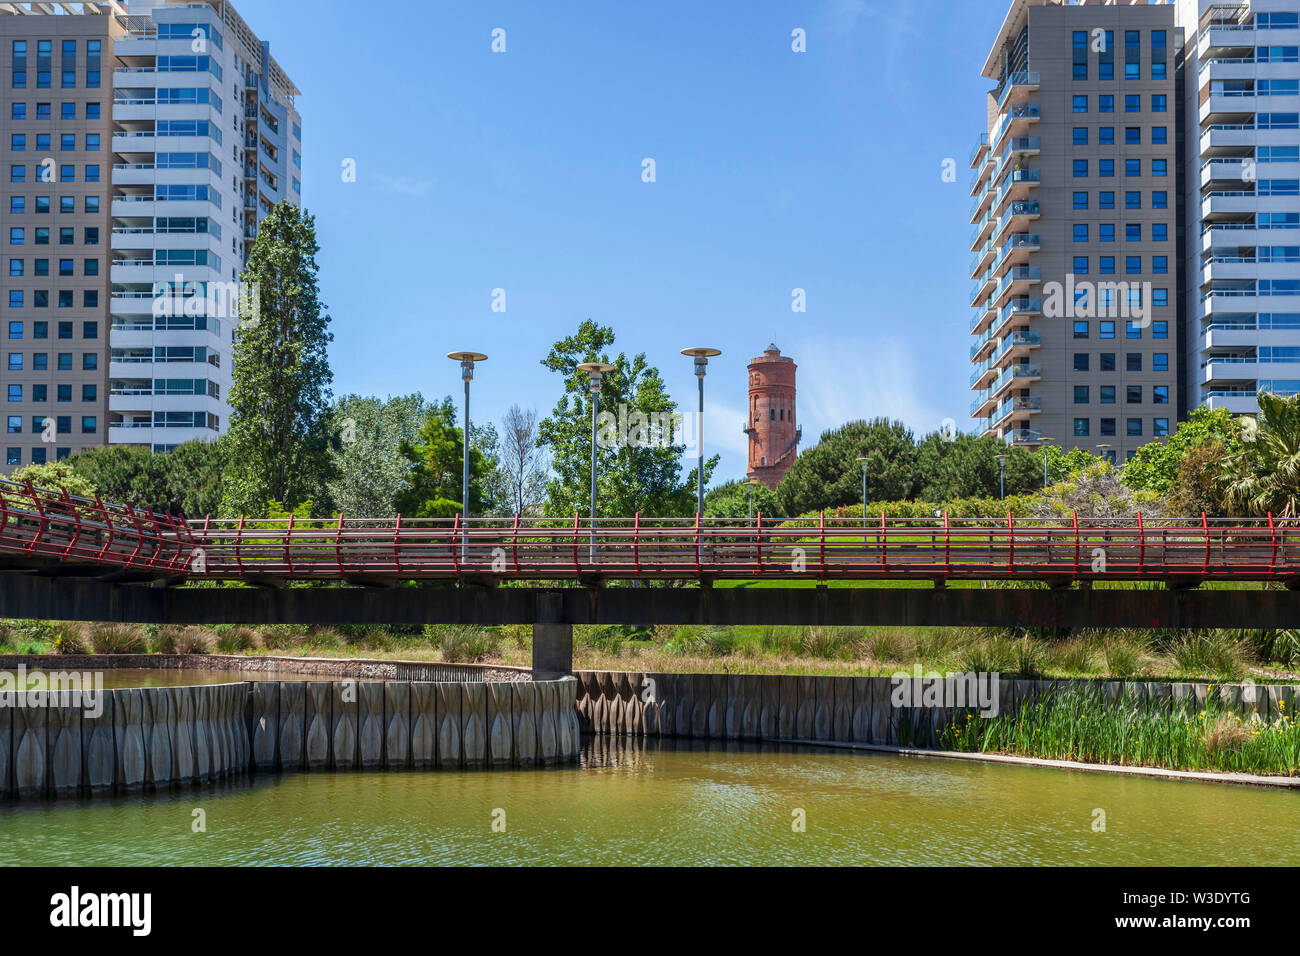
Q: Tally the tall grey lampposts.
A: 3